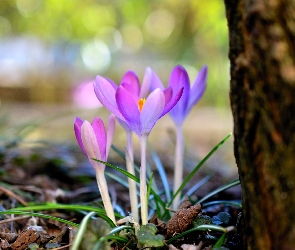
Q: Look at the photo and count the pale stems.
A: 4